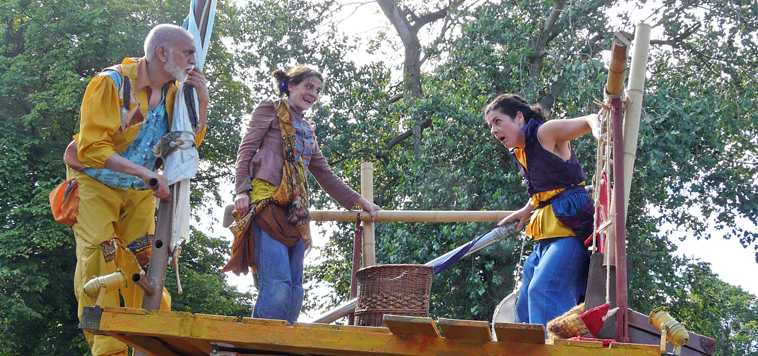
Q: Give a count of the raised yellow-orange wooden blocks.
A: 3